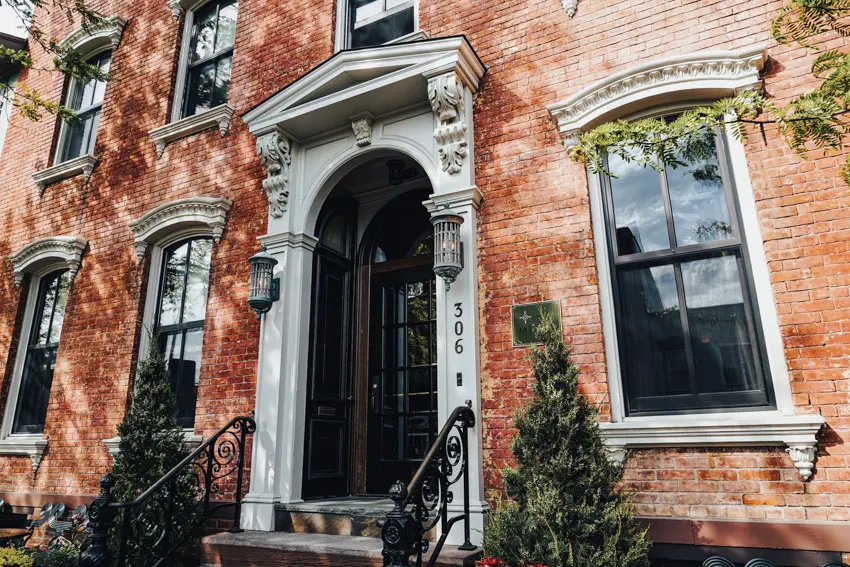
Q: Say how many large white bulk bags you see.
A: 0